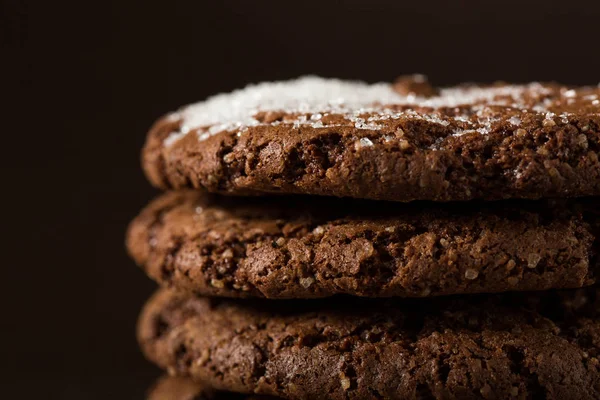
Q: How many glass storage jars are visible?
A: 0